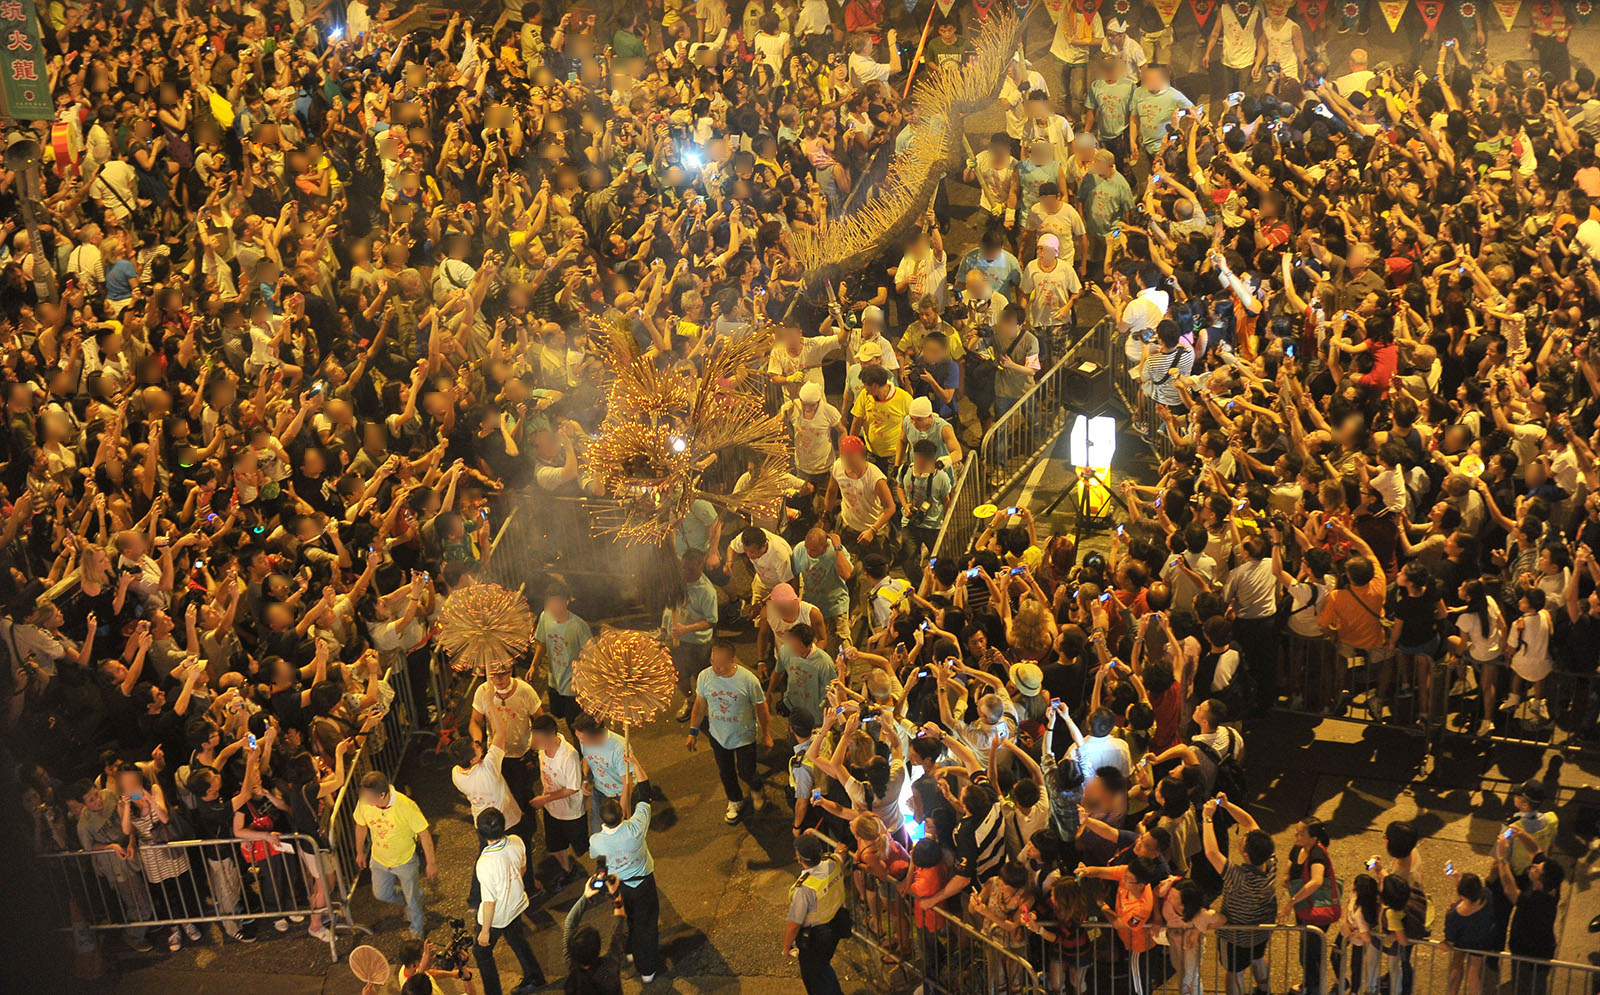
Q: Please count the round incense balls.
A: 2